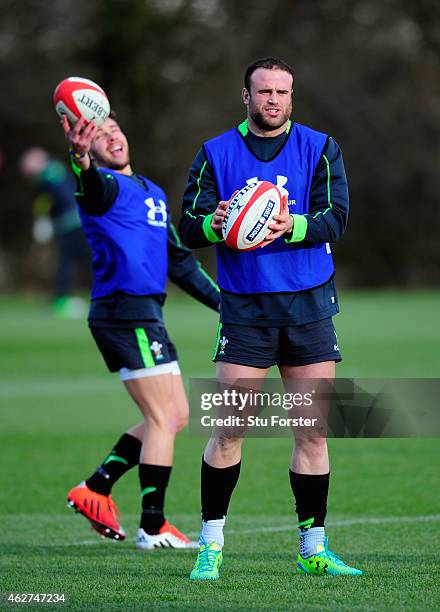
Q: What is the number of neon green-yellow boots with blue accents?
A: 2